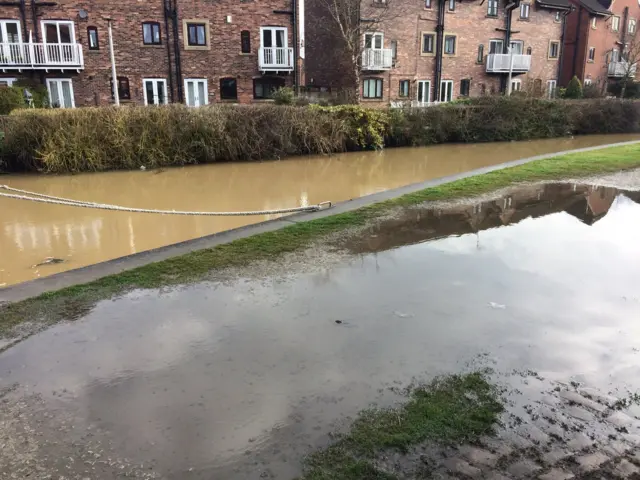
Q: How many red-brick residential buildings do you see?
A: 3